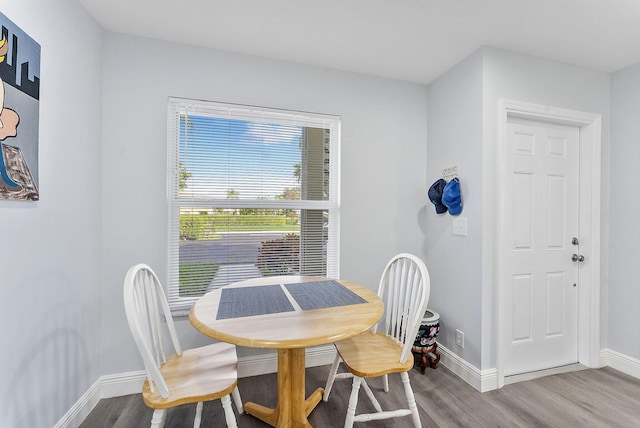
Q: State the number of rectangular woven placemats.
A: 2